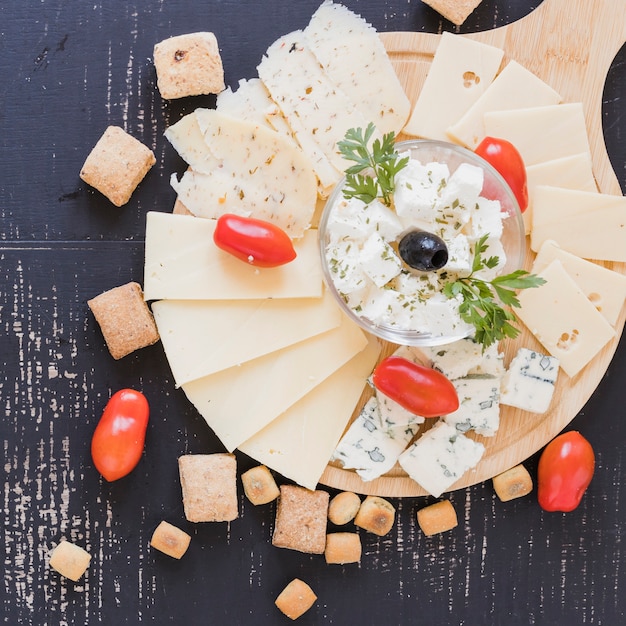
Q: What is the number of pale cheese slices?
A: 11